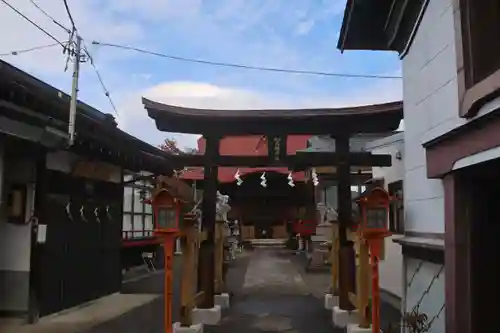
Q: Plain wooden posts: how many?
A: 4